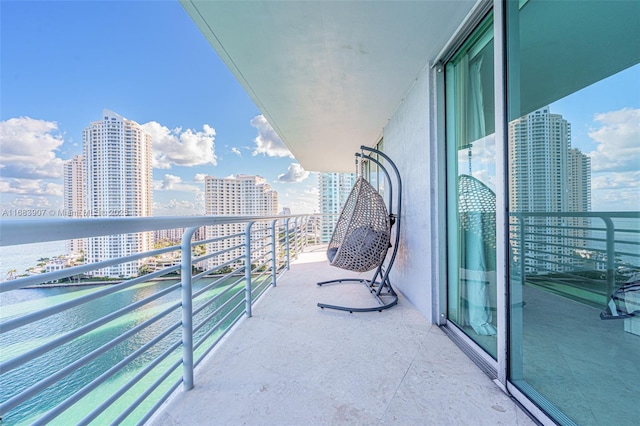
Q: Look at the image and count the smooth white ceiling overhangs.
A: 1